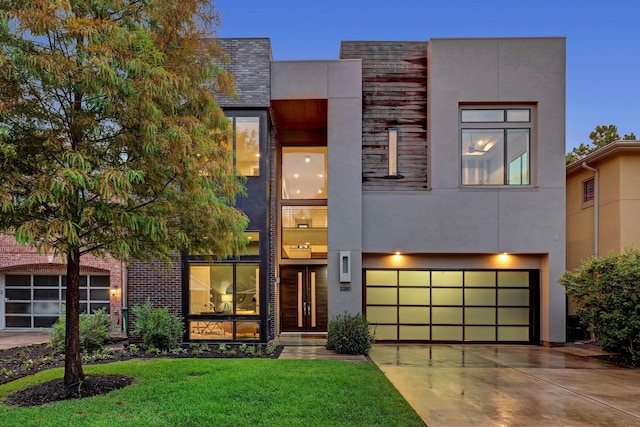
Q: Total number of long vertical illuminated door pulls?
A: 2